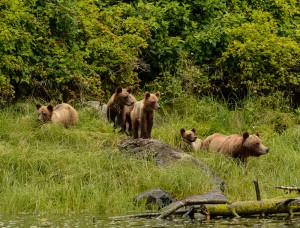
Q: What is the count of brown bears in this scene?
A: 5